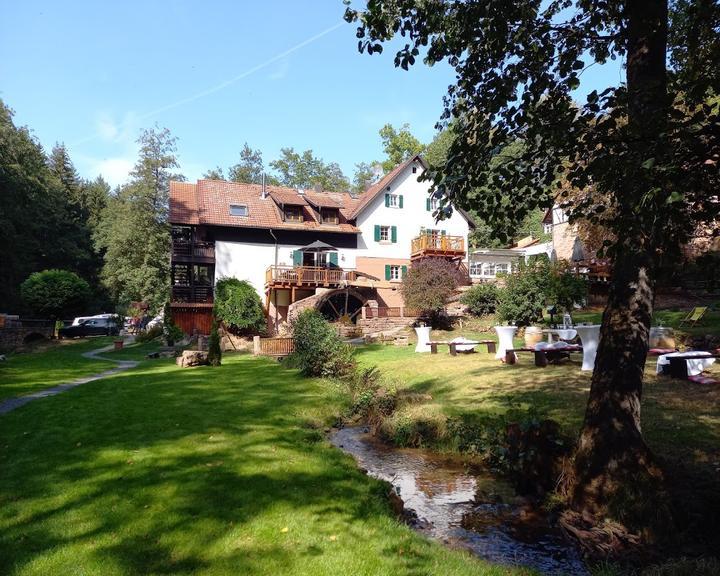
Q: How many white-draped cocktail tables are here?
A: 3